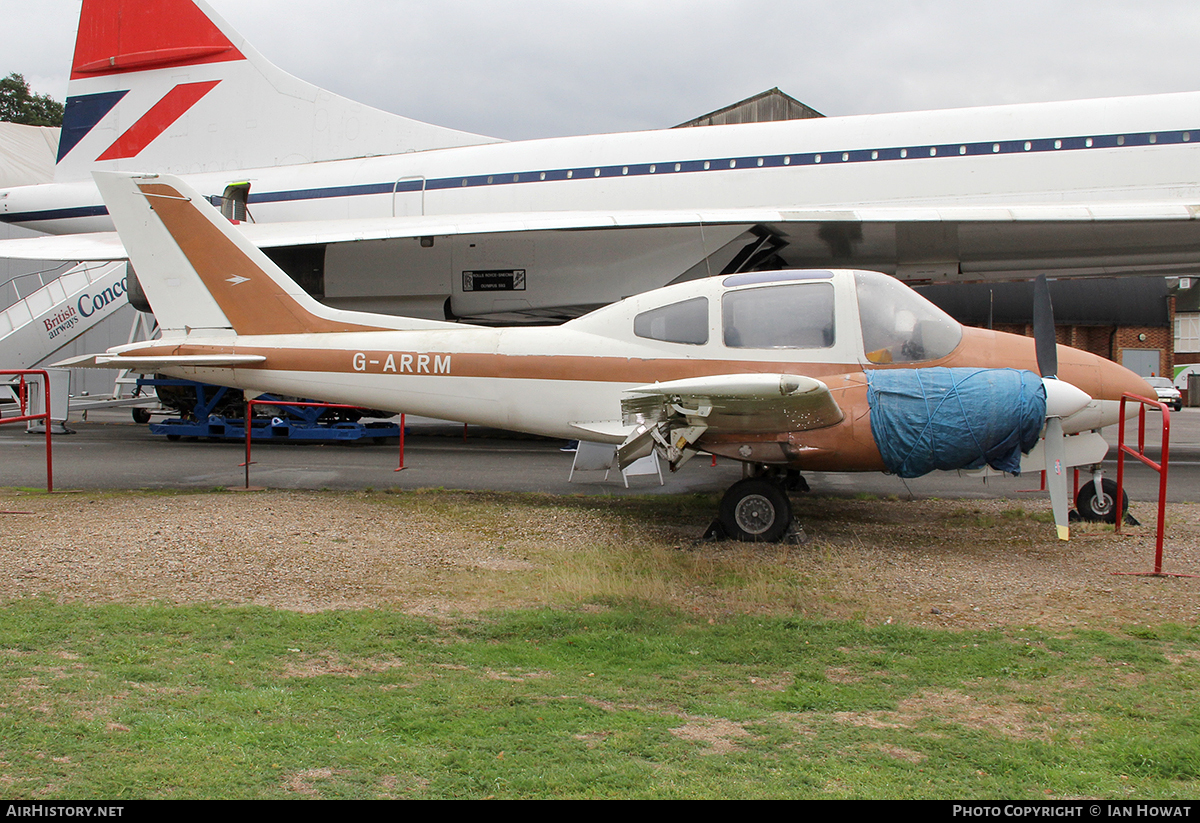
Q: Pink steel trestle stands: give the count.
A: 0